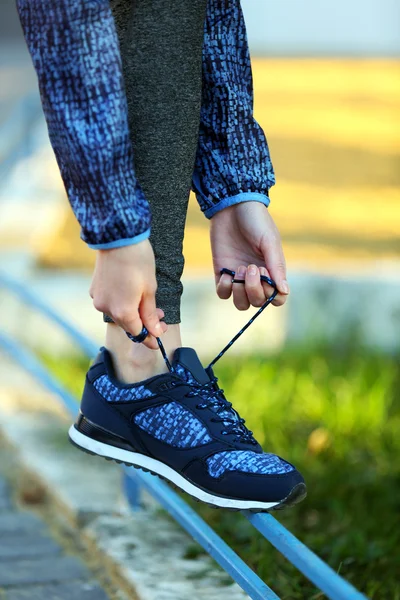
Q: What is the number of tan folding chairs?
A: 0